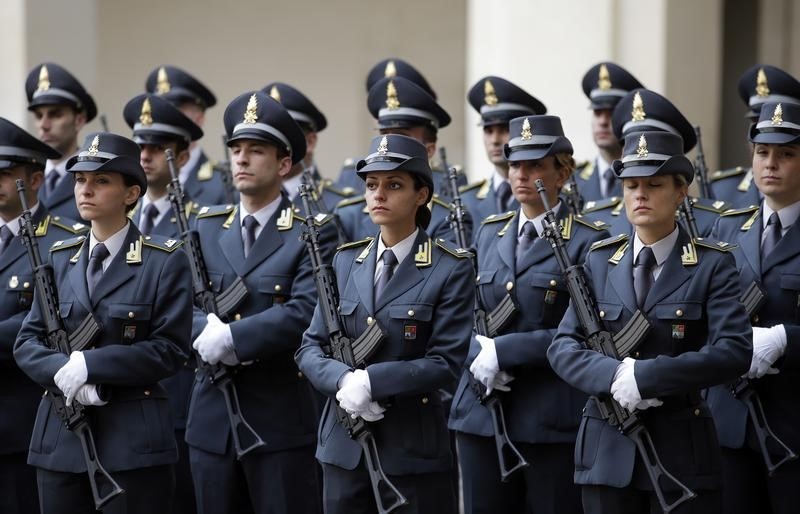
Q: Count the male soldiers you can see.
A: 12